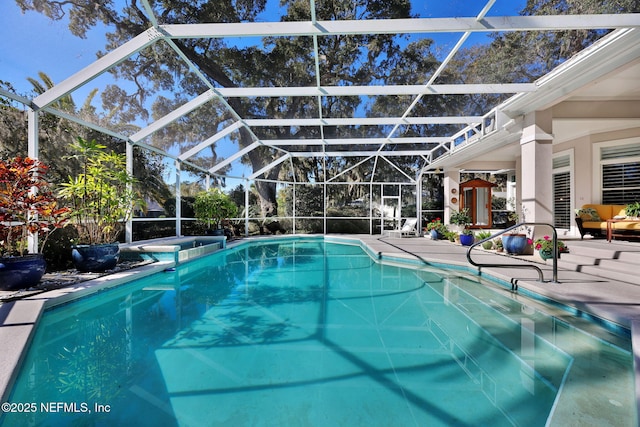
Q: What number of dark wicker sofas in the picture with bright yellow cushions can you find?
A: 1